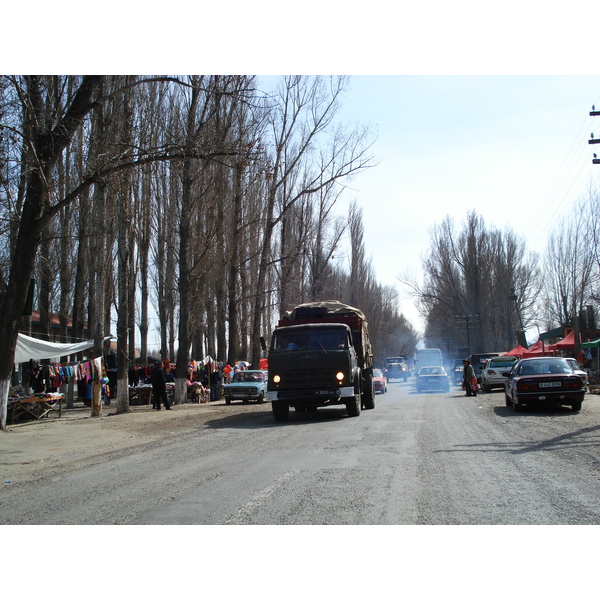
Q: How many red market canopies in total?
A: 3